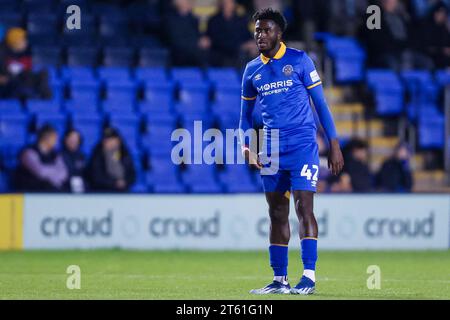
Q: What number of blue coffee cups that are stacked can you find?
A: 0